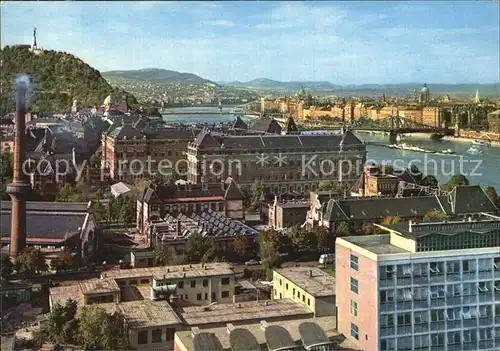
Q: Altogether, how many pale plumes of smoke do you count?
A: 1